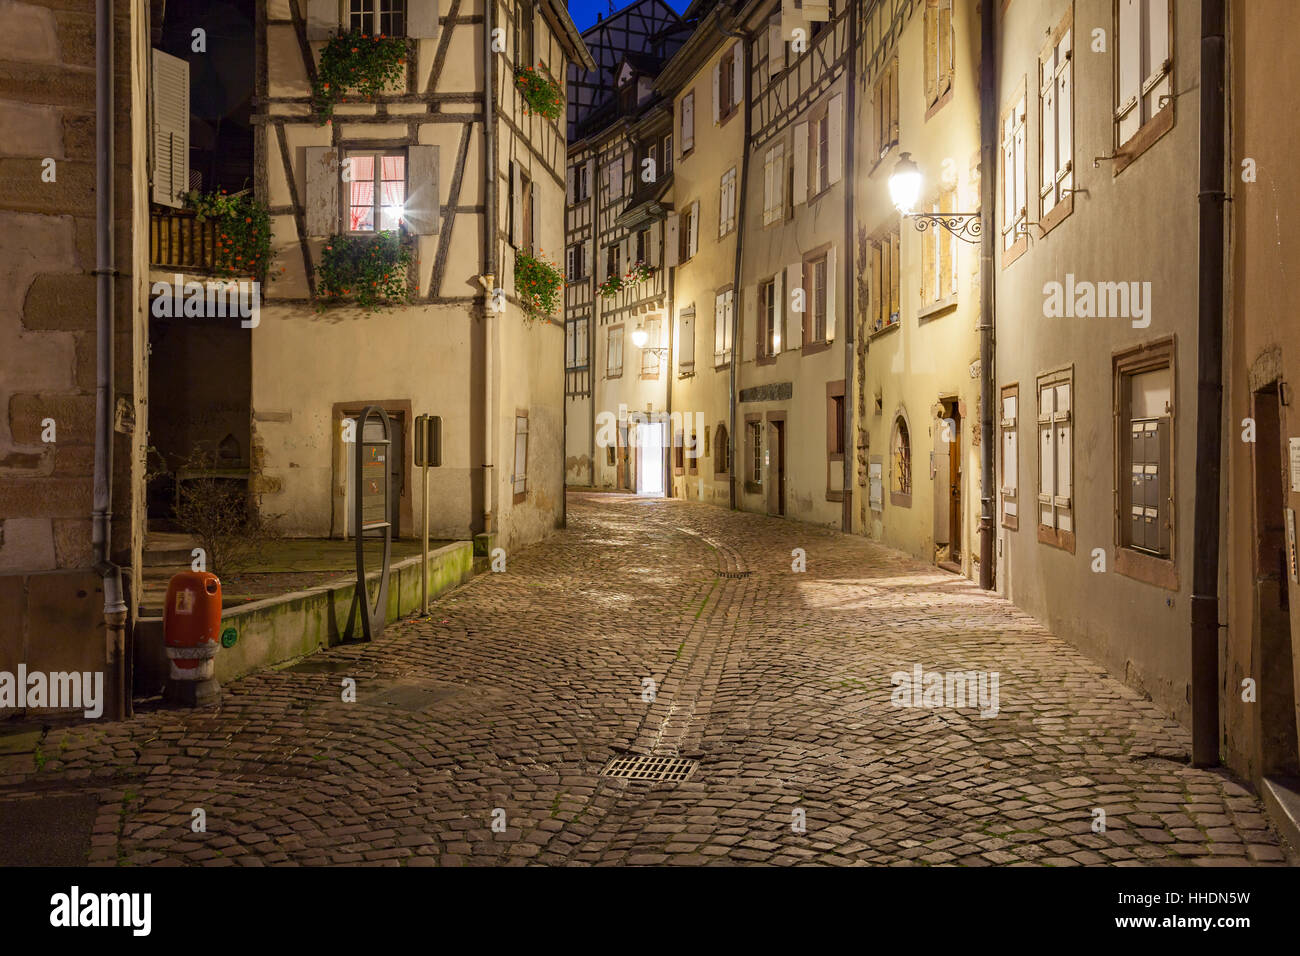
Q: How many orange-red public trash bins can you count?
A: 1